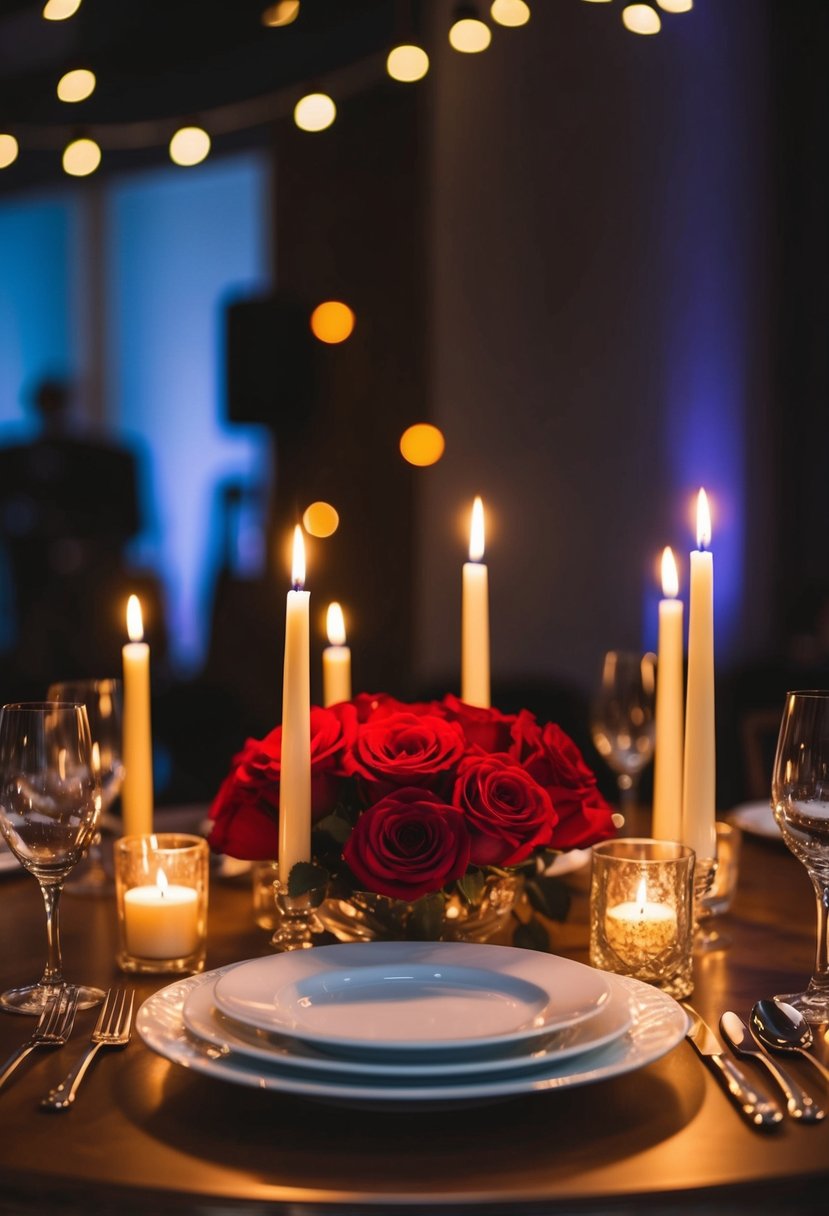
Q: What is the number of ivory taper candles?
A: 6